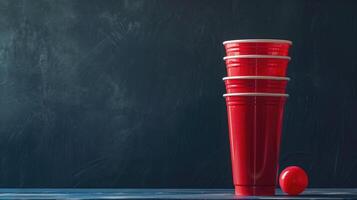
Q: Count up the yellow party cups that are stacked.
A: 0